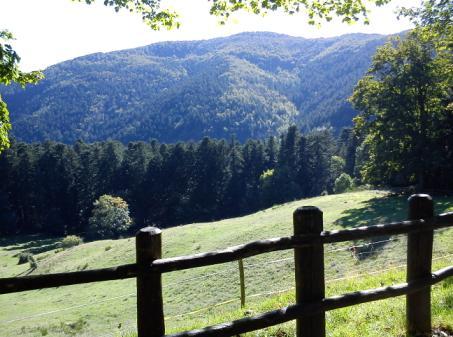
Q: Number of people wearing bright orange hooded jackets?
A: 0